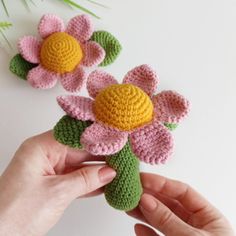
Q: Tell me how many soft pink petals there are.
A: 12